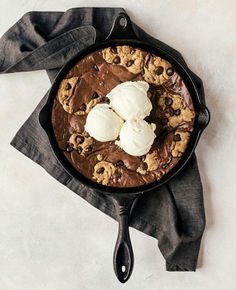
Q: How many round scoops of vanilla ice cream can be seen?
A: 3